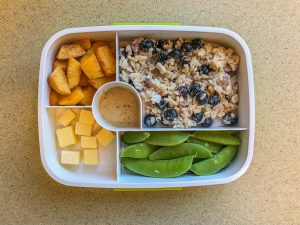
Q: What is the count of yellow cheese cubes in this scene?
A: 8